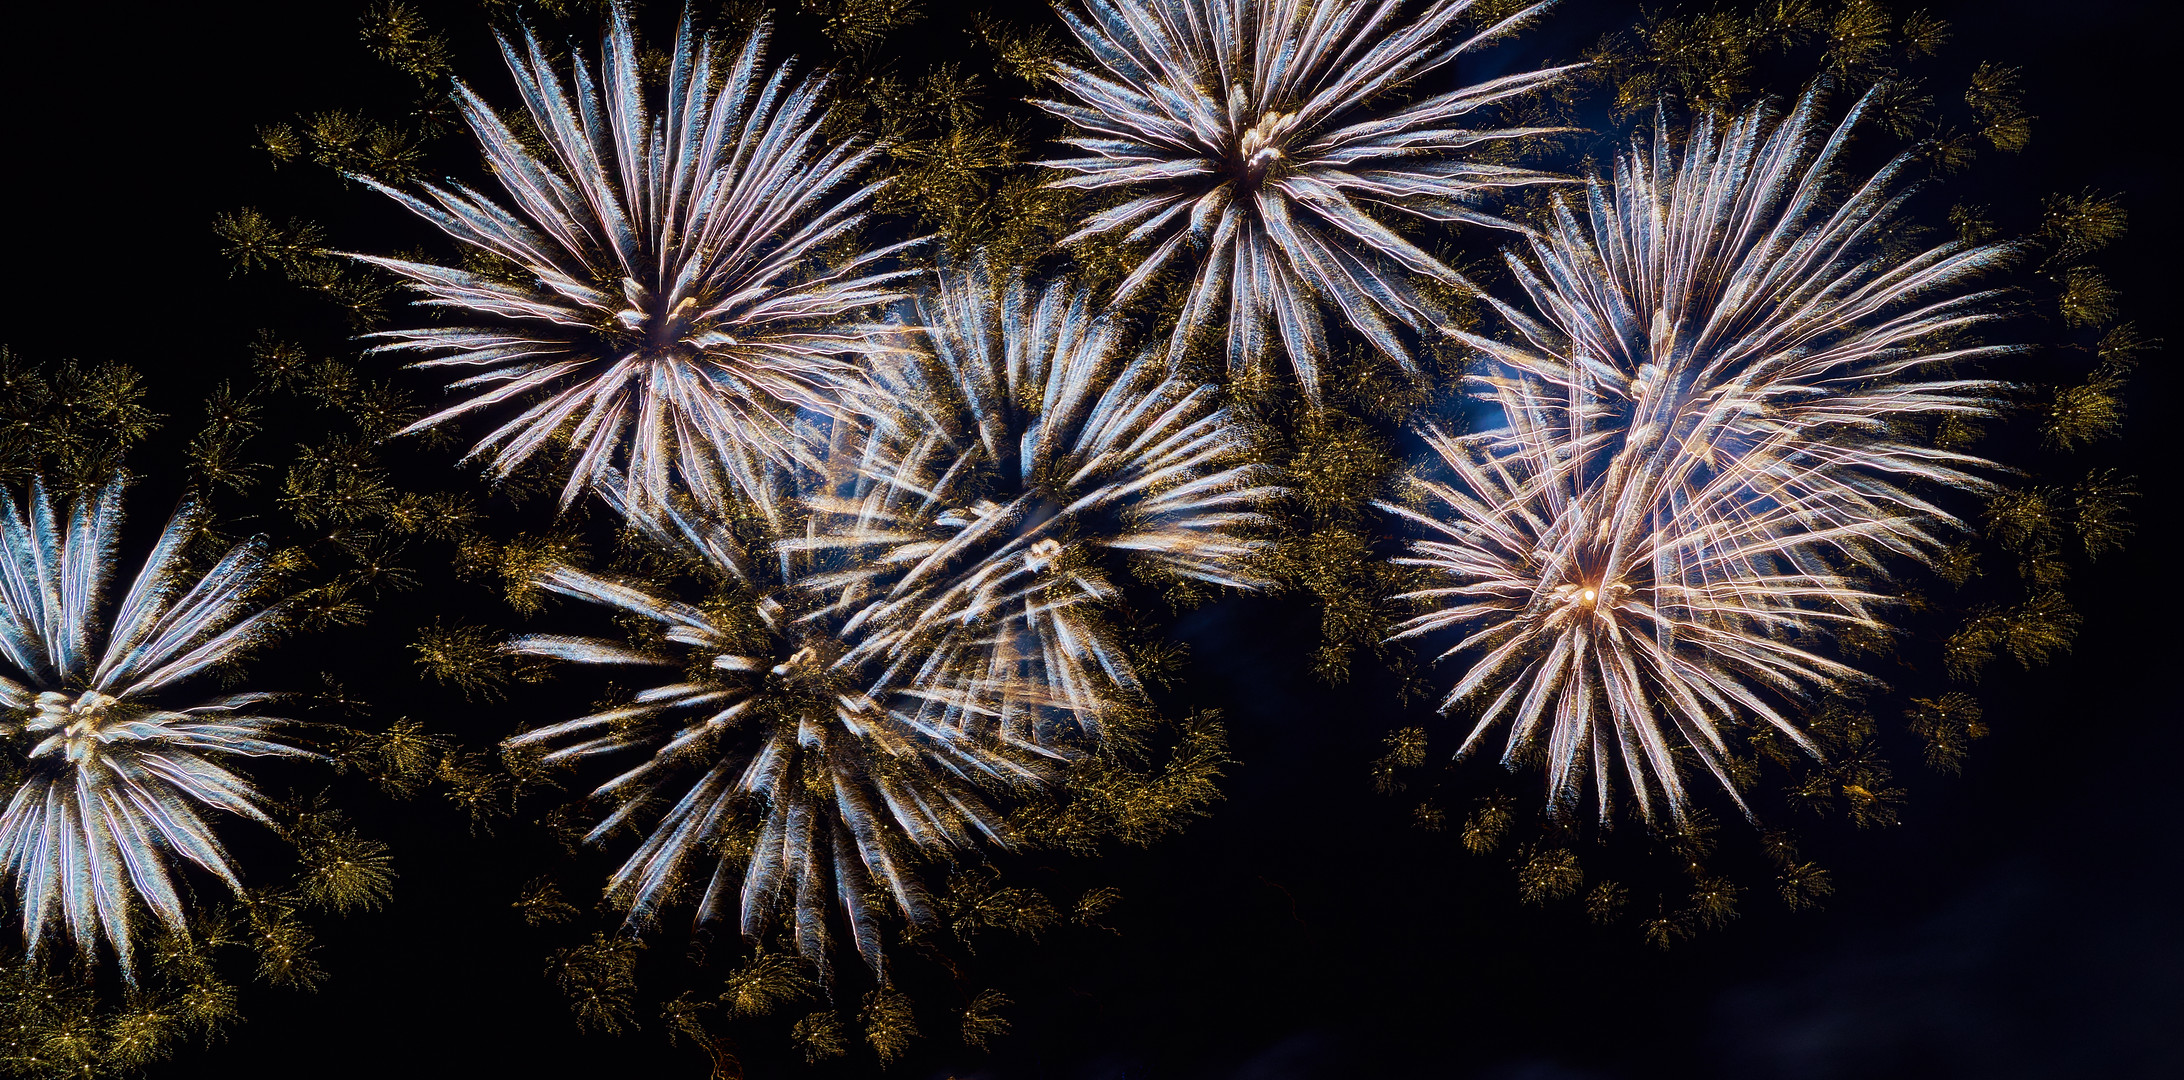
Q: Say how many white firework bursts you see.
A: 7